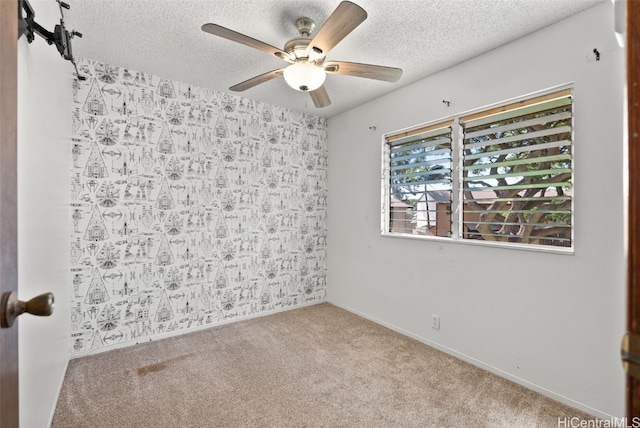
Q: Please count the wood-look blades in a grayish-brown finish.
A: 5